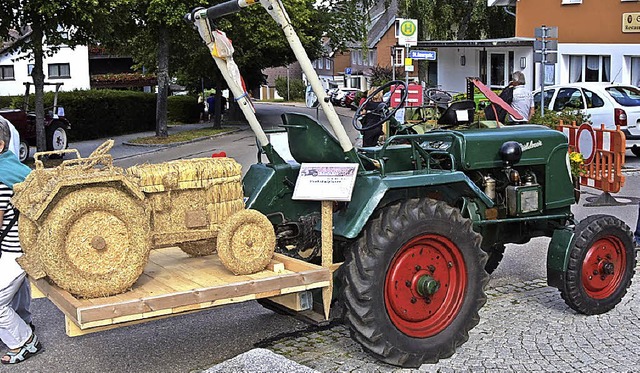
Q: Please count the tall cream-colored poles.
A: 2